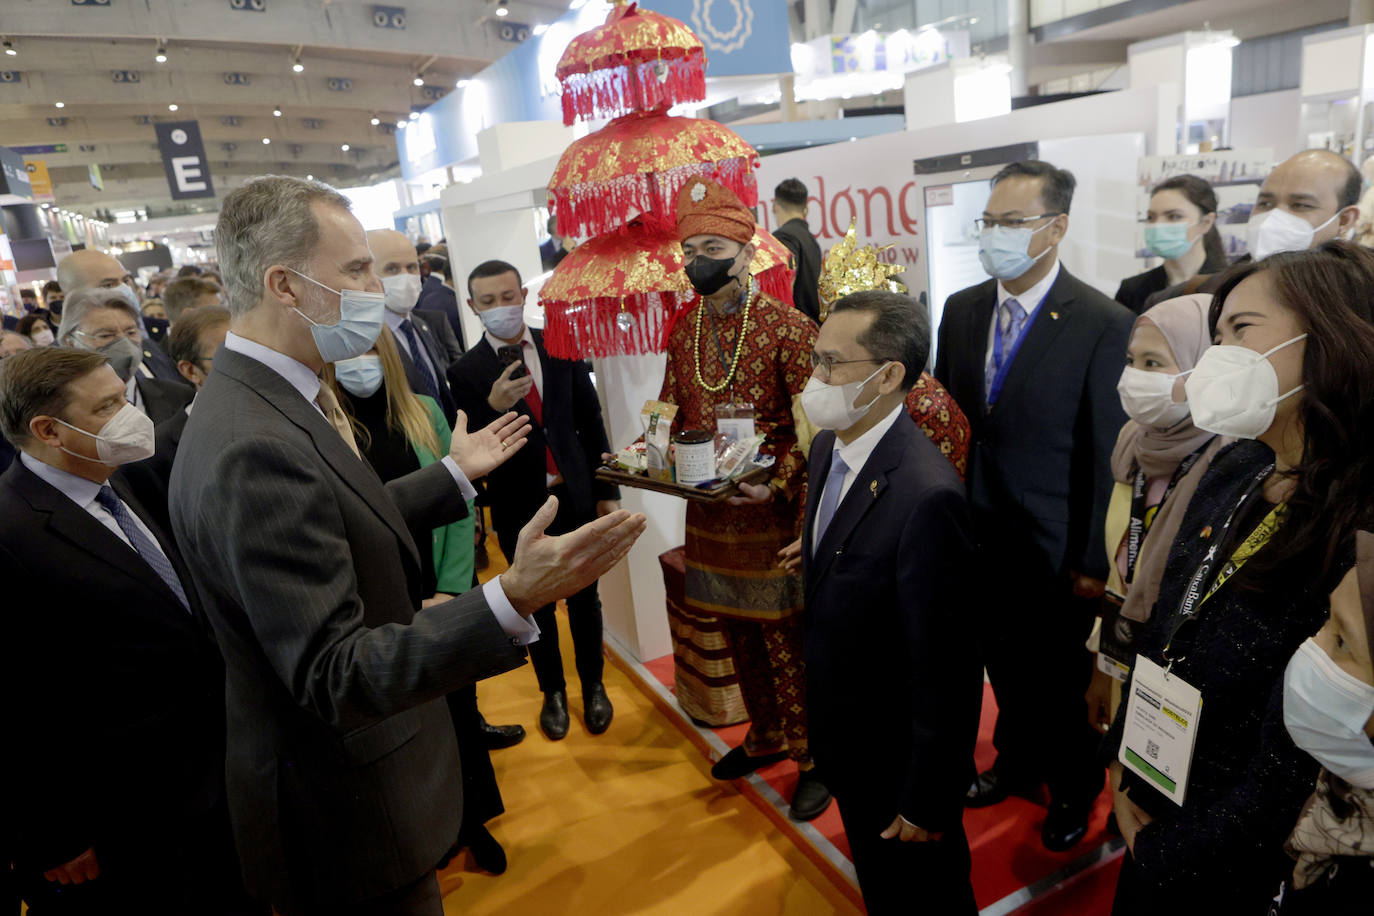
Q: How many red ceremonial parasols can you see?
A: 3